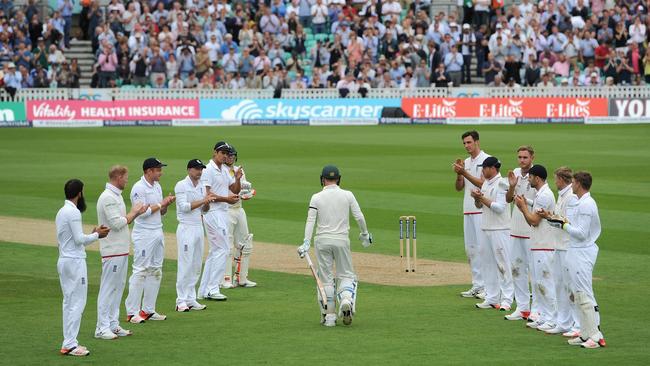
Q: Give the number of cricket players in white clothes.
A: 13